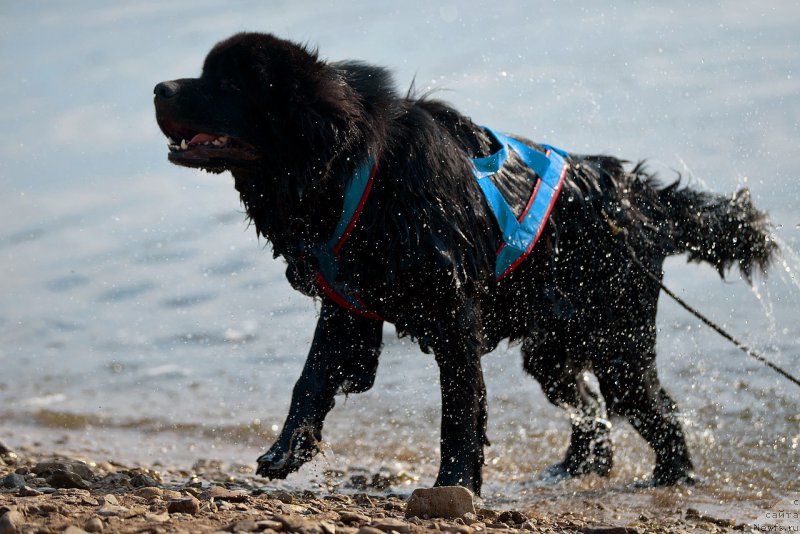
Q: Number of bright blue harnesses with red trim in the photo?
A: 1